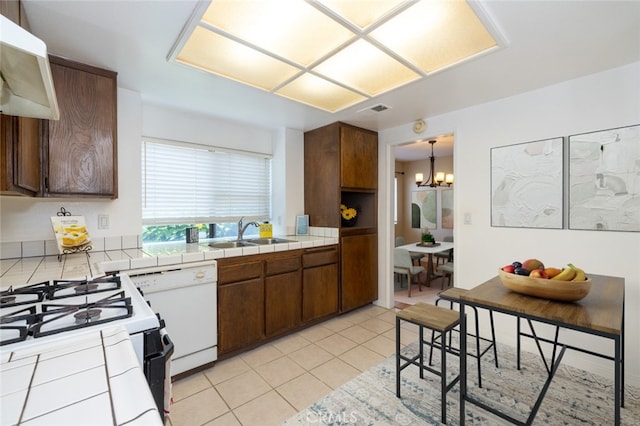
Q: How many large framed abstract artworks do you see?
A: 2